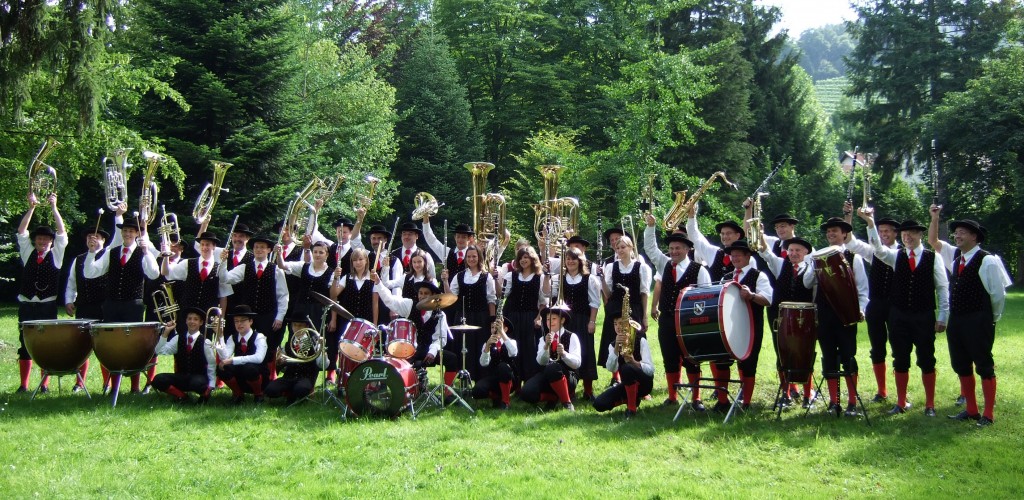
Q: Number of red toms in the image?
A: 2